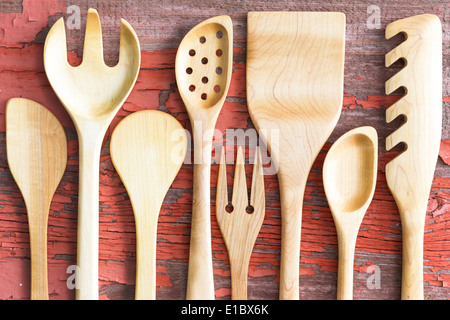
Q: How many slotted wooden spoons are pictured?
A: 1